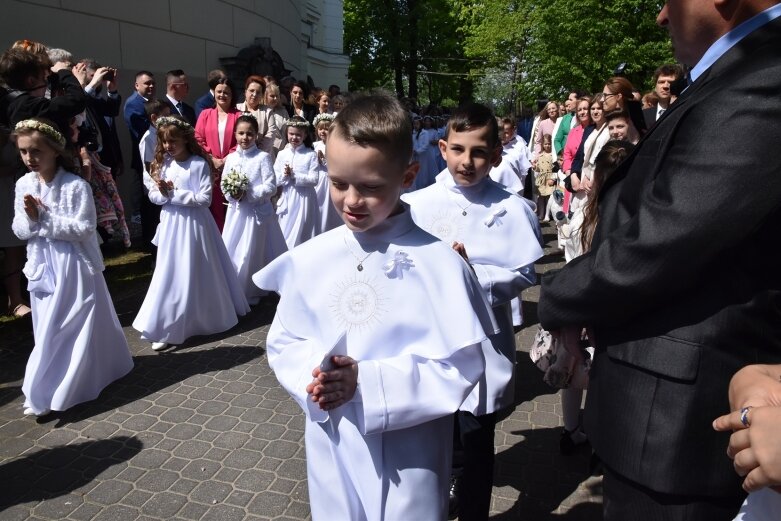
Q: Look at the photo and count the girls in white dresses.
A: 5